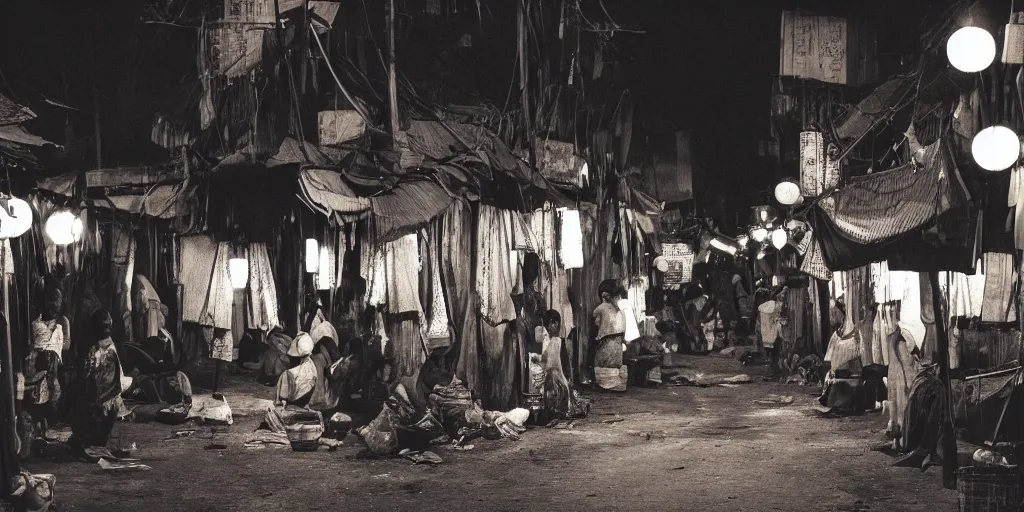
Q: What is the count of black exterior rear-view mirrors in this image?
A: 0